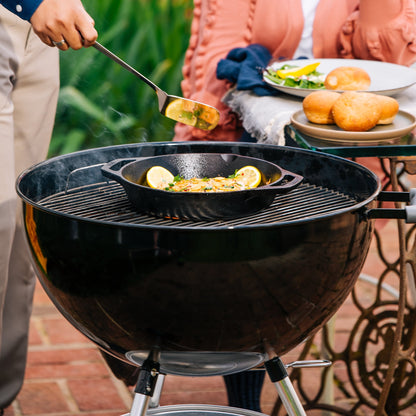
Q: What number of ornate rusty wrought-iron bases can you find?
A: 1